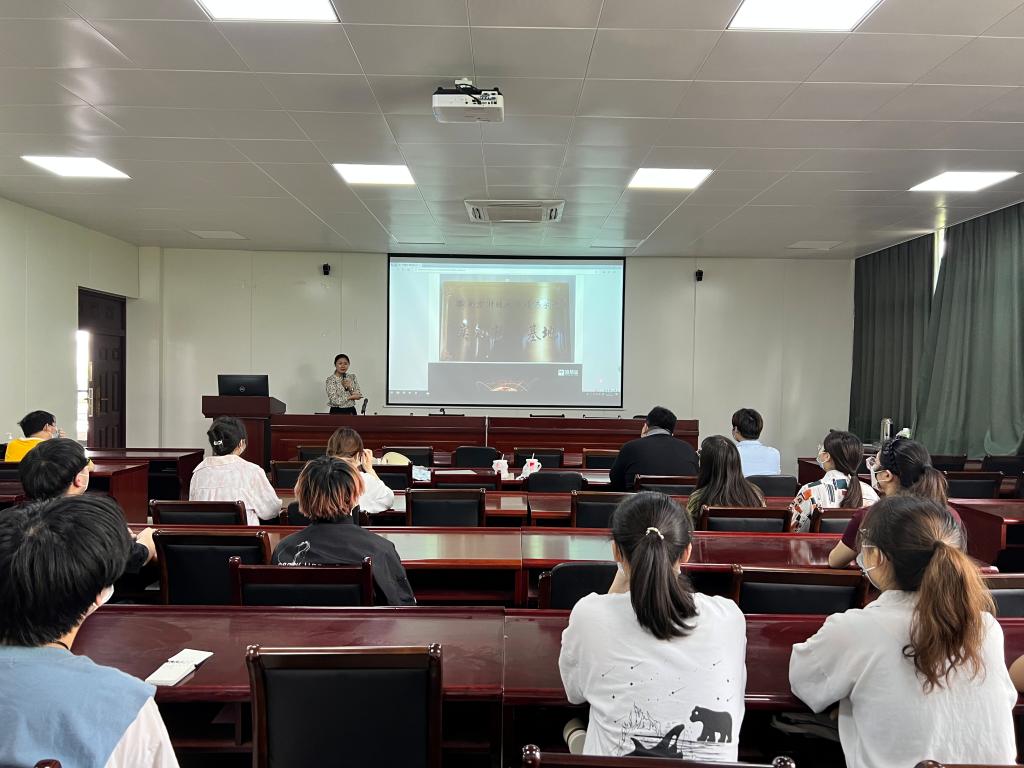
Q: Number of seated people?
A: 13